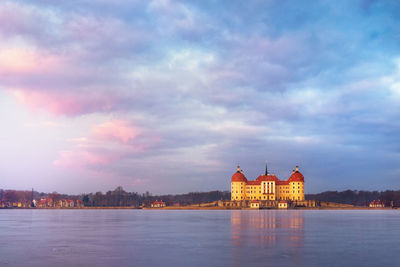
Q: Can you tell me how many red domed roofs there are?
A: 2